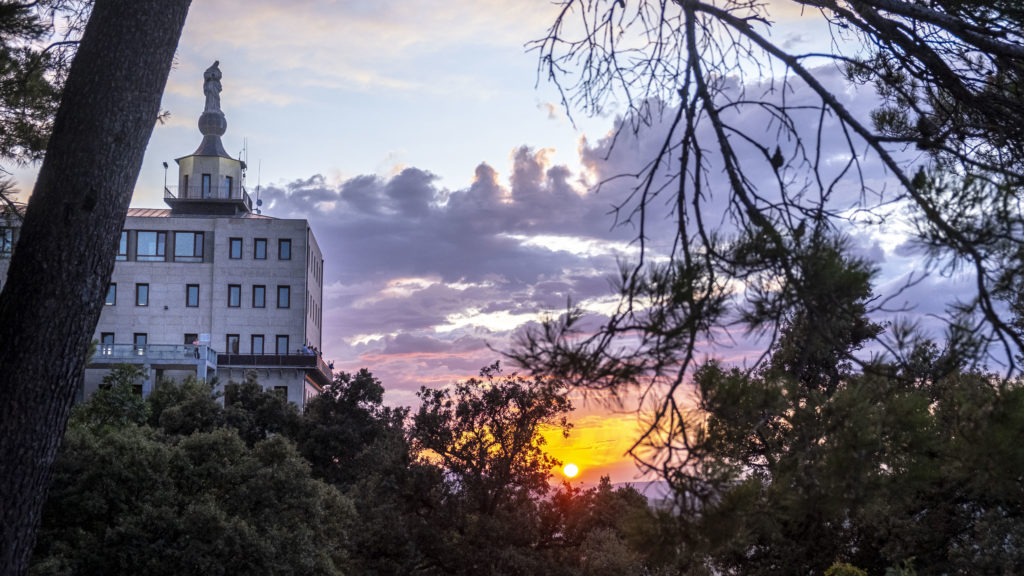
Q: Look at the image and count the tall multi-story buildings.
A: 1